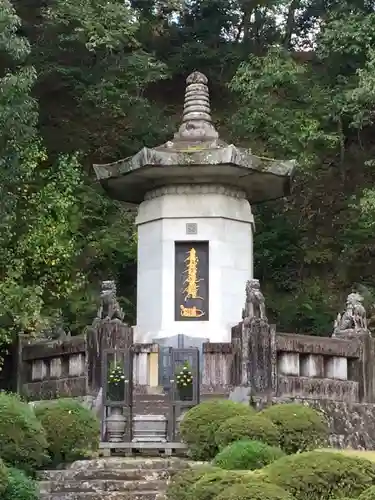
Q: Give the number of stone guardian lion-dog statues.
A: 3